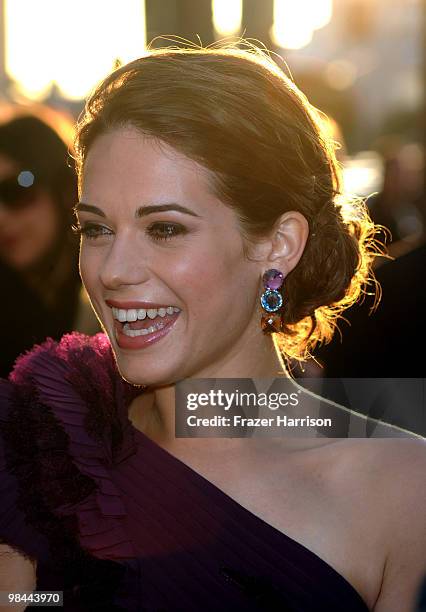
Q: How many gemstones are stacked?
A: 3